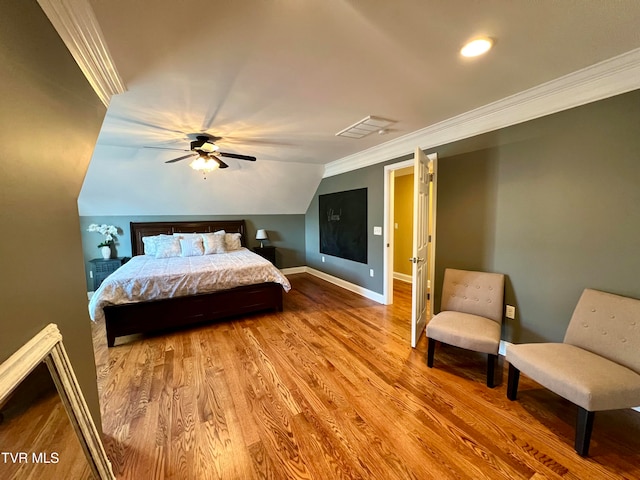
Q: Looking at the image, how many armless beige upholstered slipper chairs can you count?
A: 2